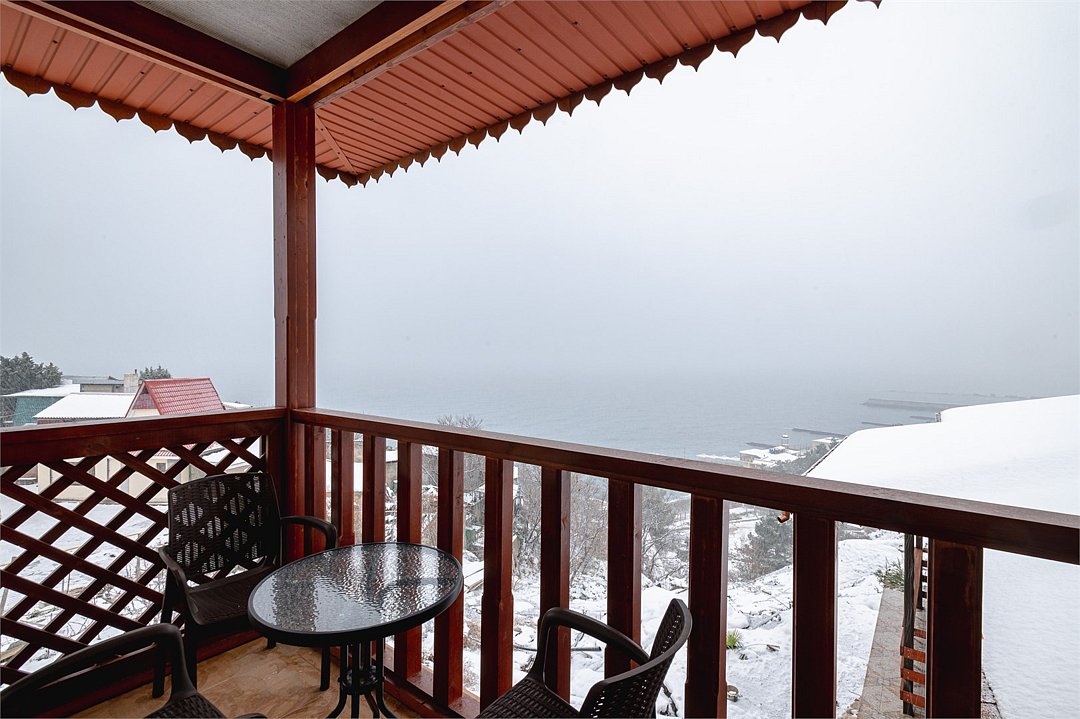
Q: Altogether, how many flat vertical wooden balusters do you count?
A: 11